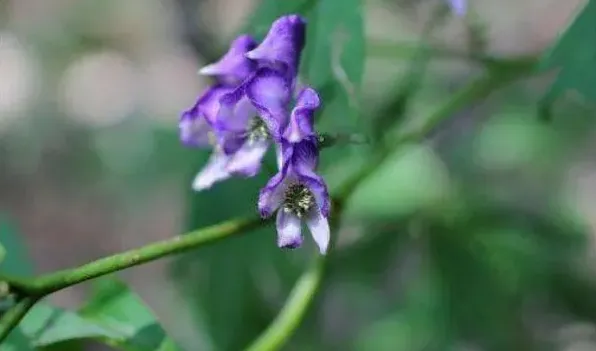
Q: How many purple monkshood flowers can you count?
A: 3